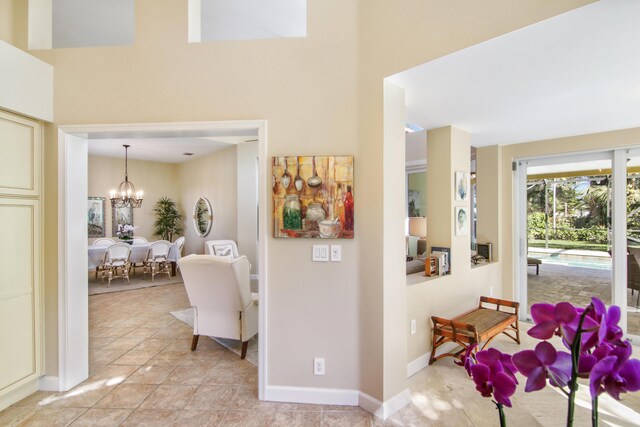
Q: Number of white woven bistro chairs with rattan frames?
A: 5